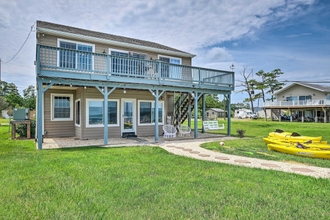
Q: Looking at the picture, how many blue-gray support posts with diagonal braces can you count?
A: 5